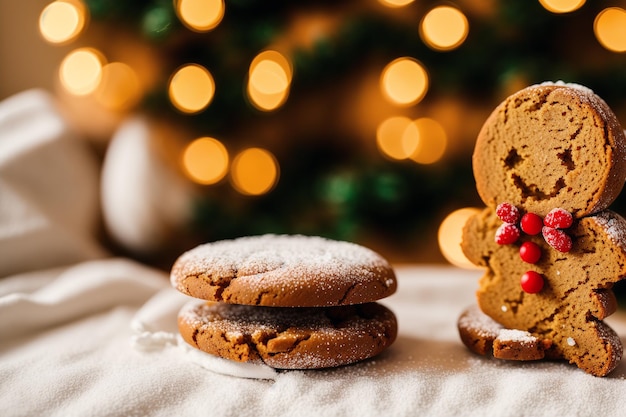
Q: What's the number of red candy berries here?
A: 7